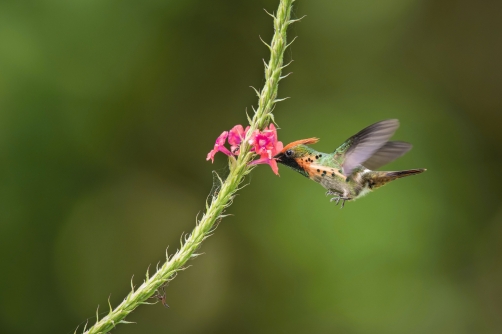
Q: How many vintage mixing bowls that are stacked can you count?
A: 0